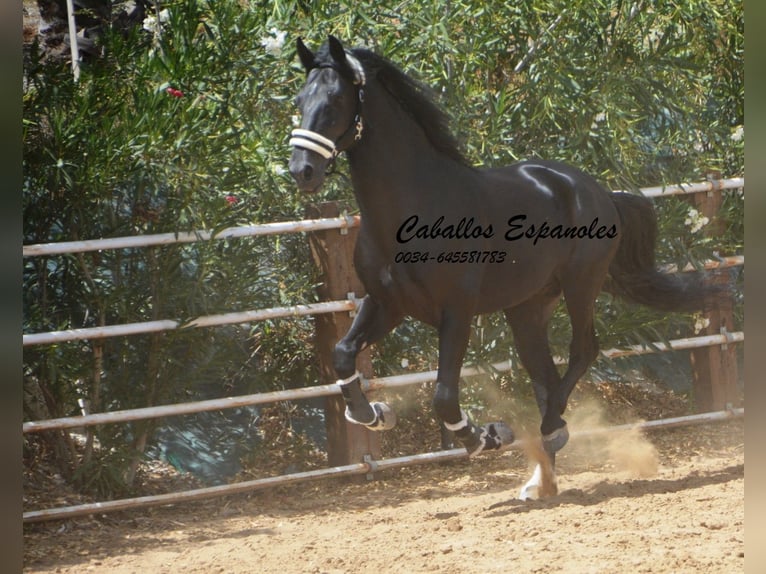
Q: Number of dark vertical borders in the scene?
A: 2